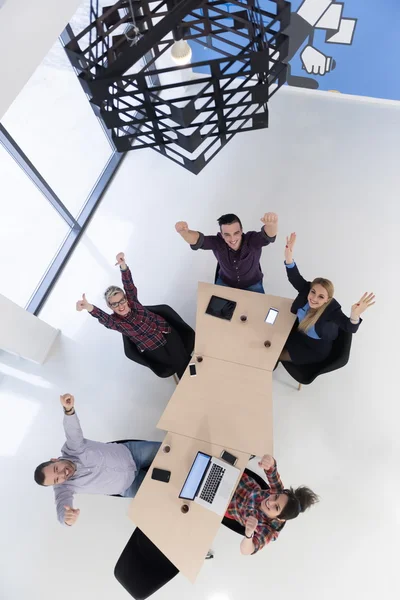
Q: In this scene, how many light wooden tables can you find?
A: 3